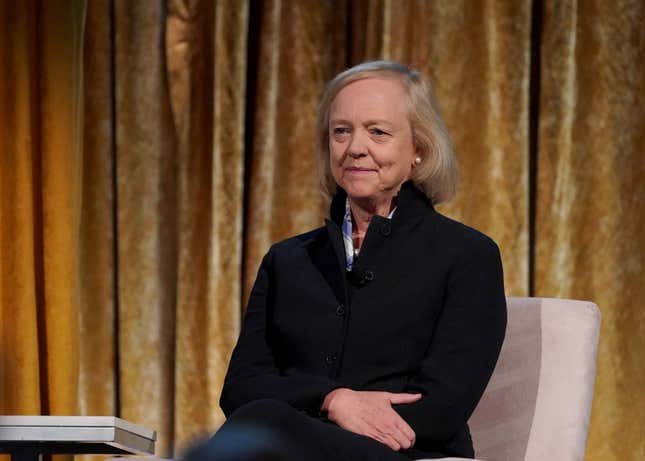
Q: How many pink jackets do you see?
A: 0